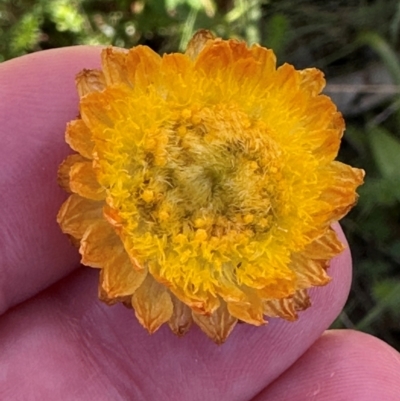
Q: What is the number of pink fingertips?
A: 3